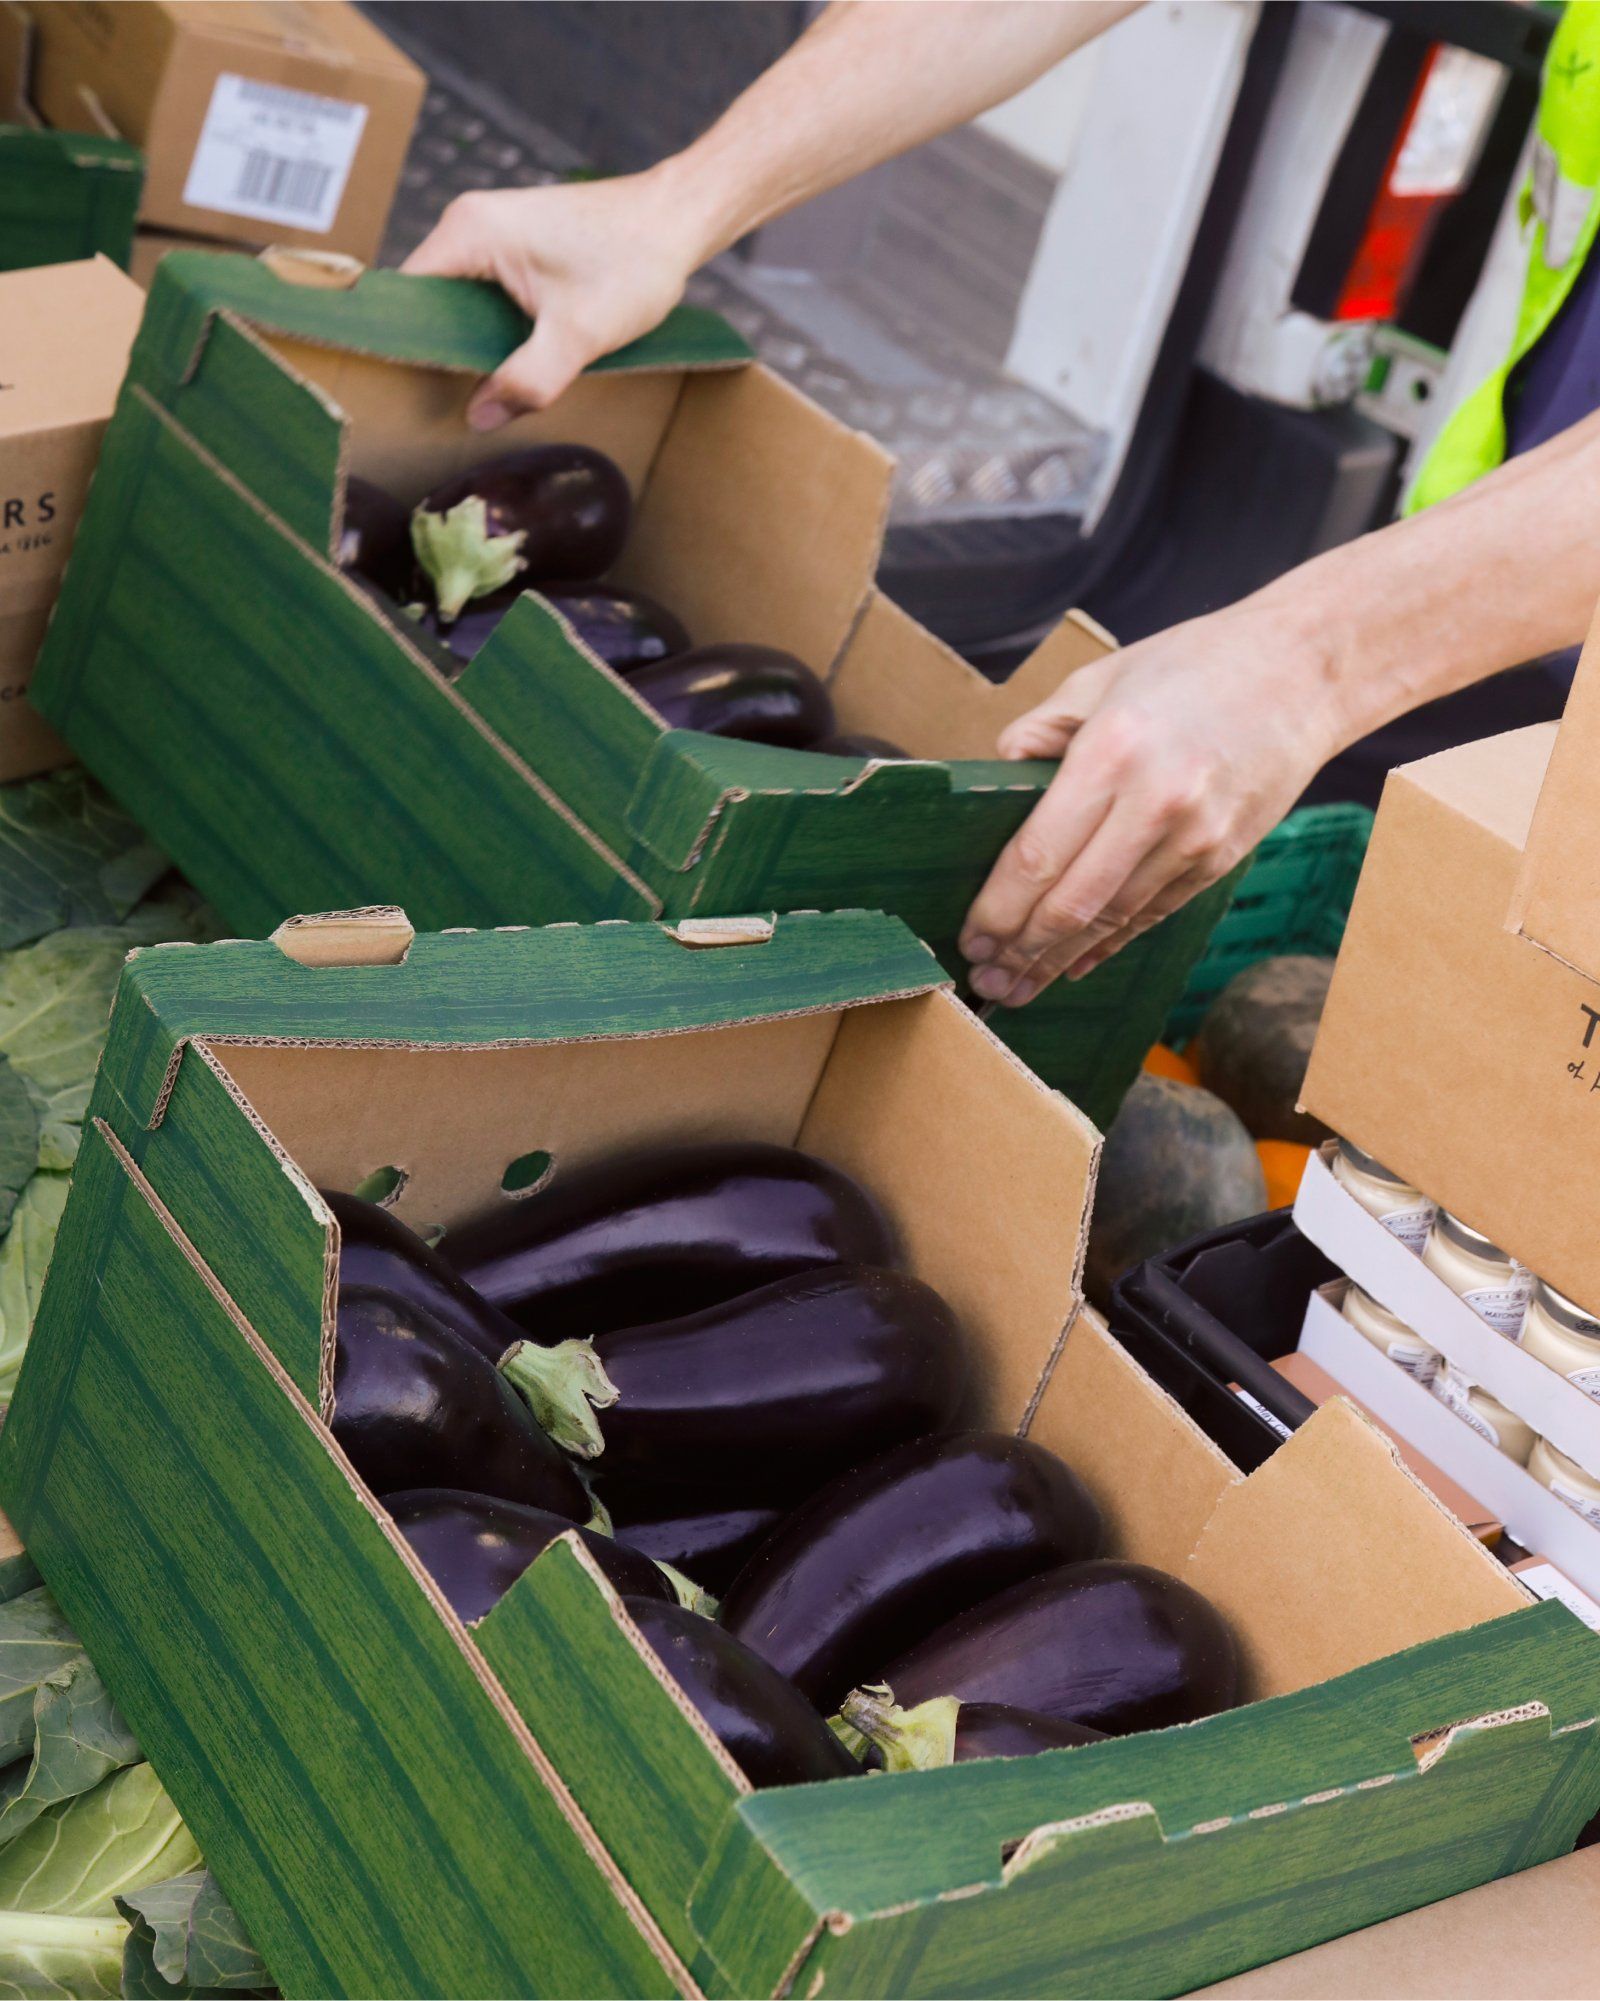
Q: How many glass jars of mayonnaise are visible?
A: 6